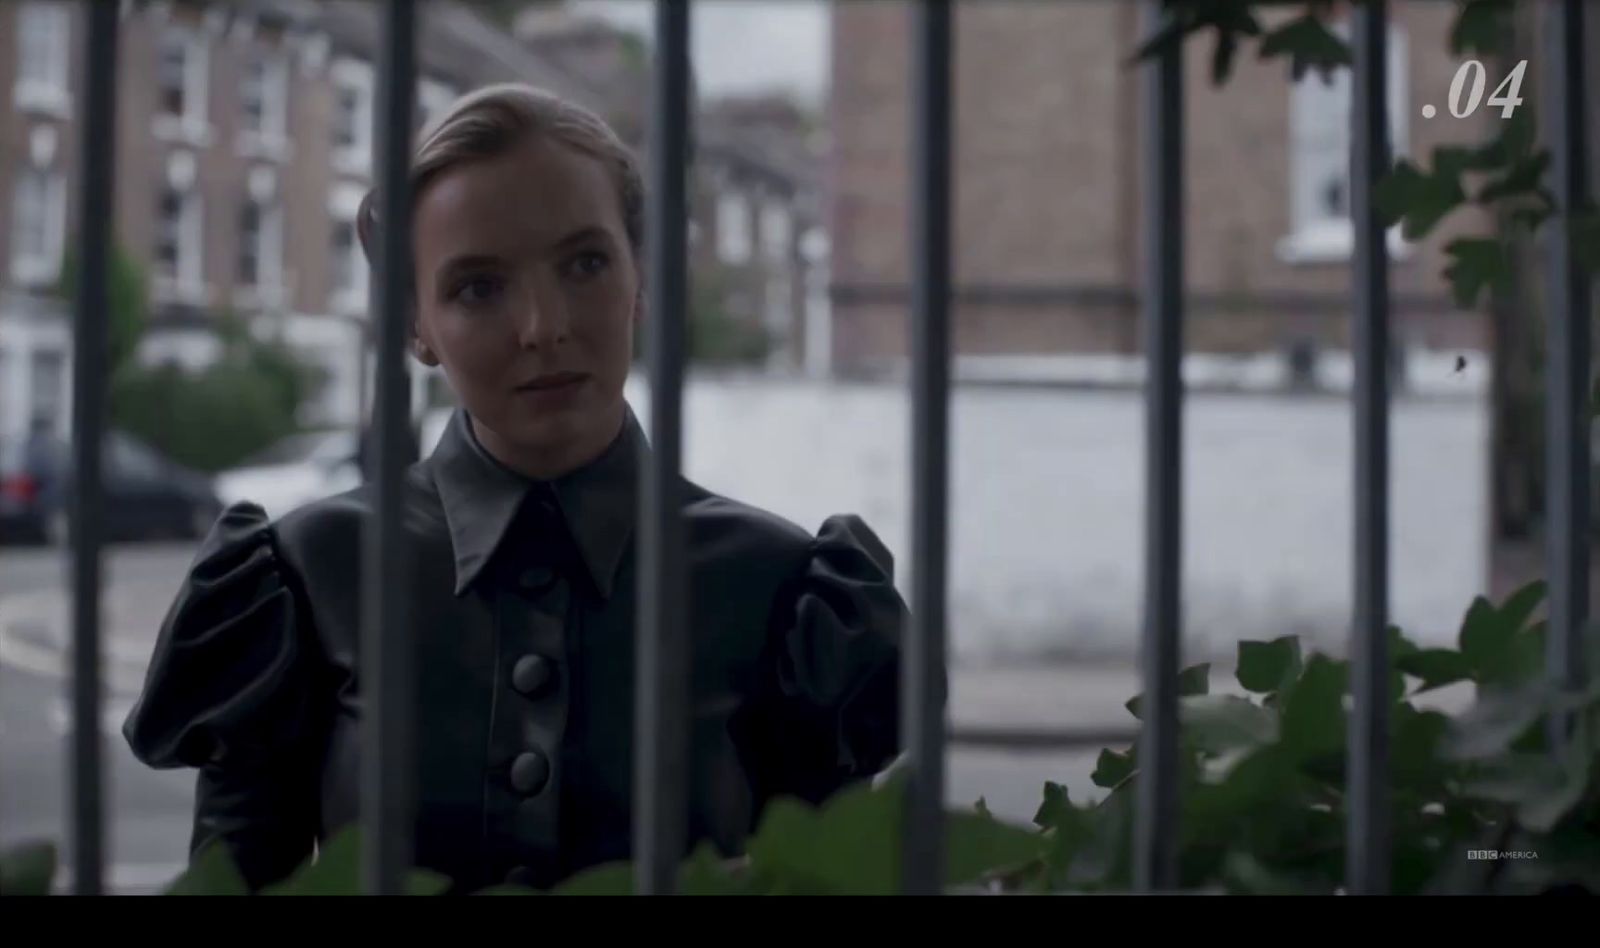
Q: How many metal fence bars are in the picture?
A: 7